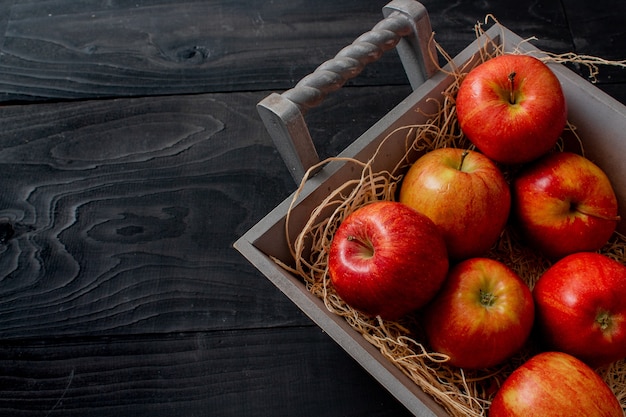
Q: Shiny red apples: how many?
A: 7